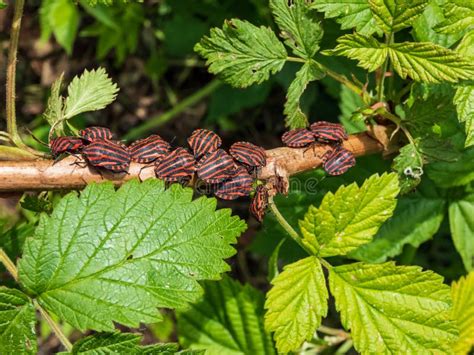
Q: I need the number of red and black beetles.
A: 13